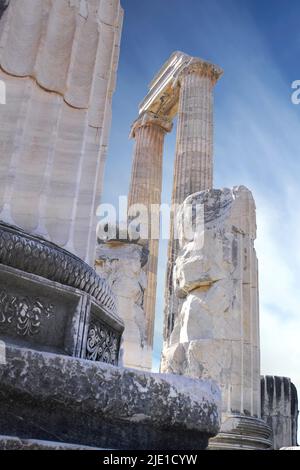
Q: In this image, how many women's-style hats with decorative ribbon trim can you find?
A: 0